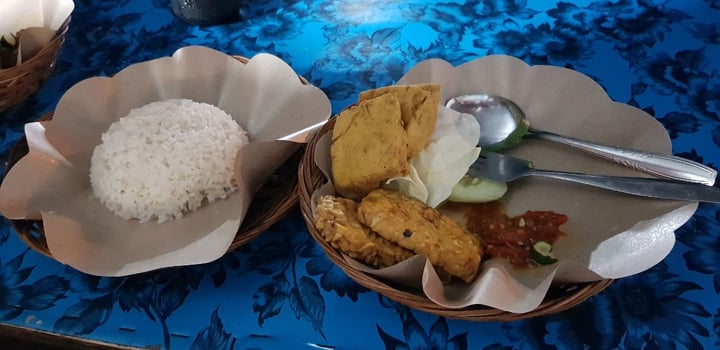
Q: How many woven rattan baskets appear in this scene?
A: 3